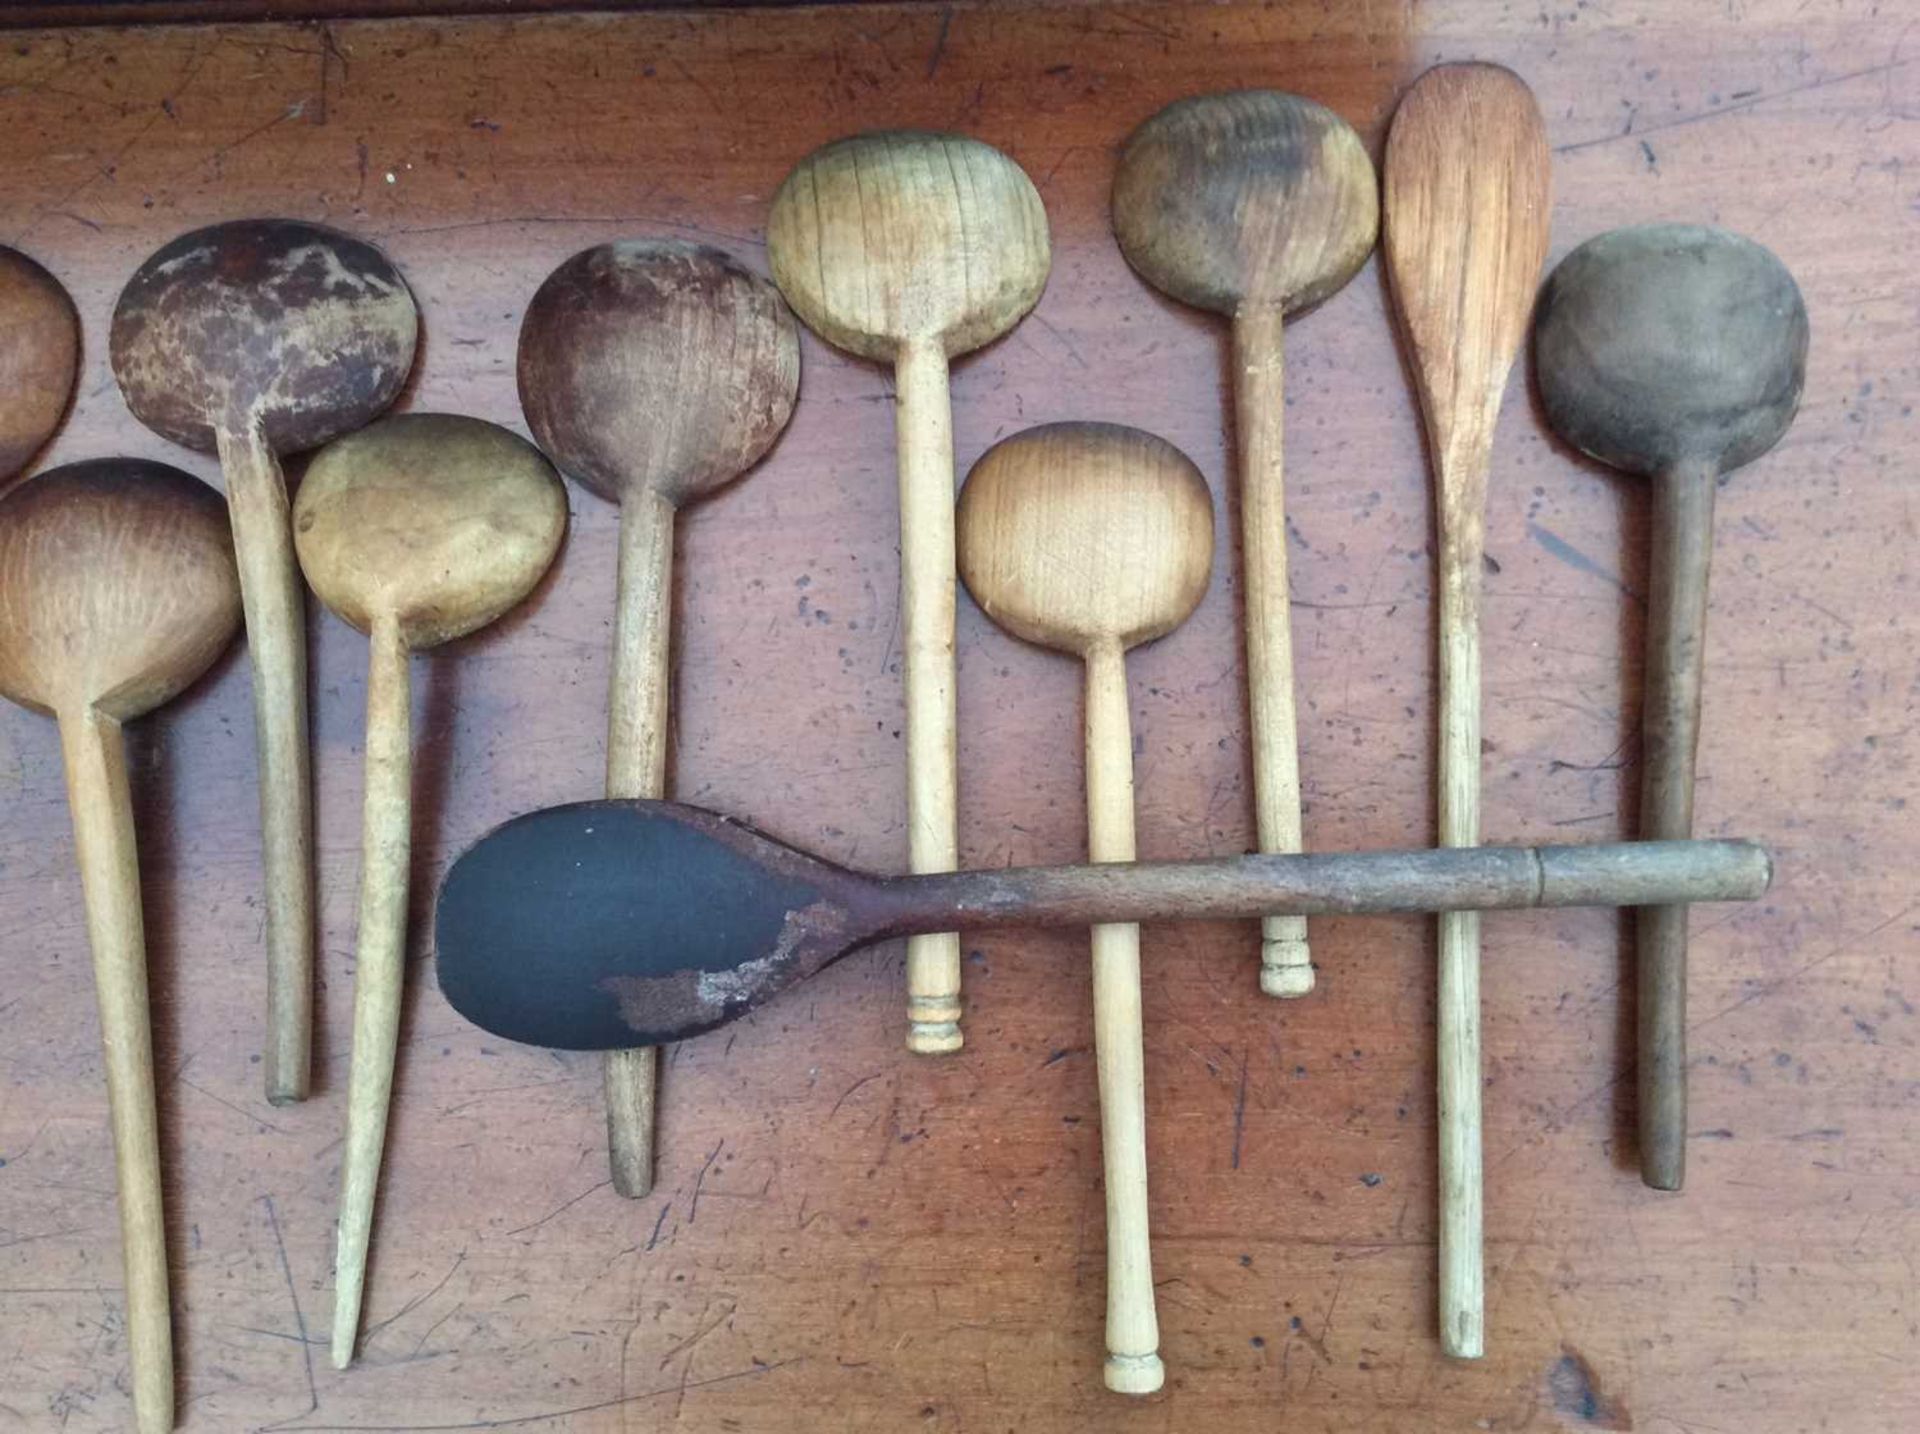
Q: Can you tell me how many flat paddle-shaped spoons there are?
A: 2